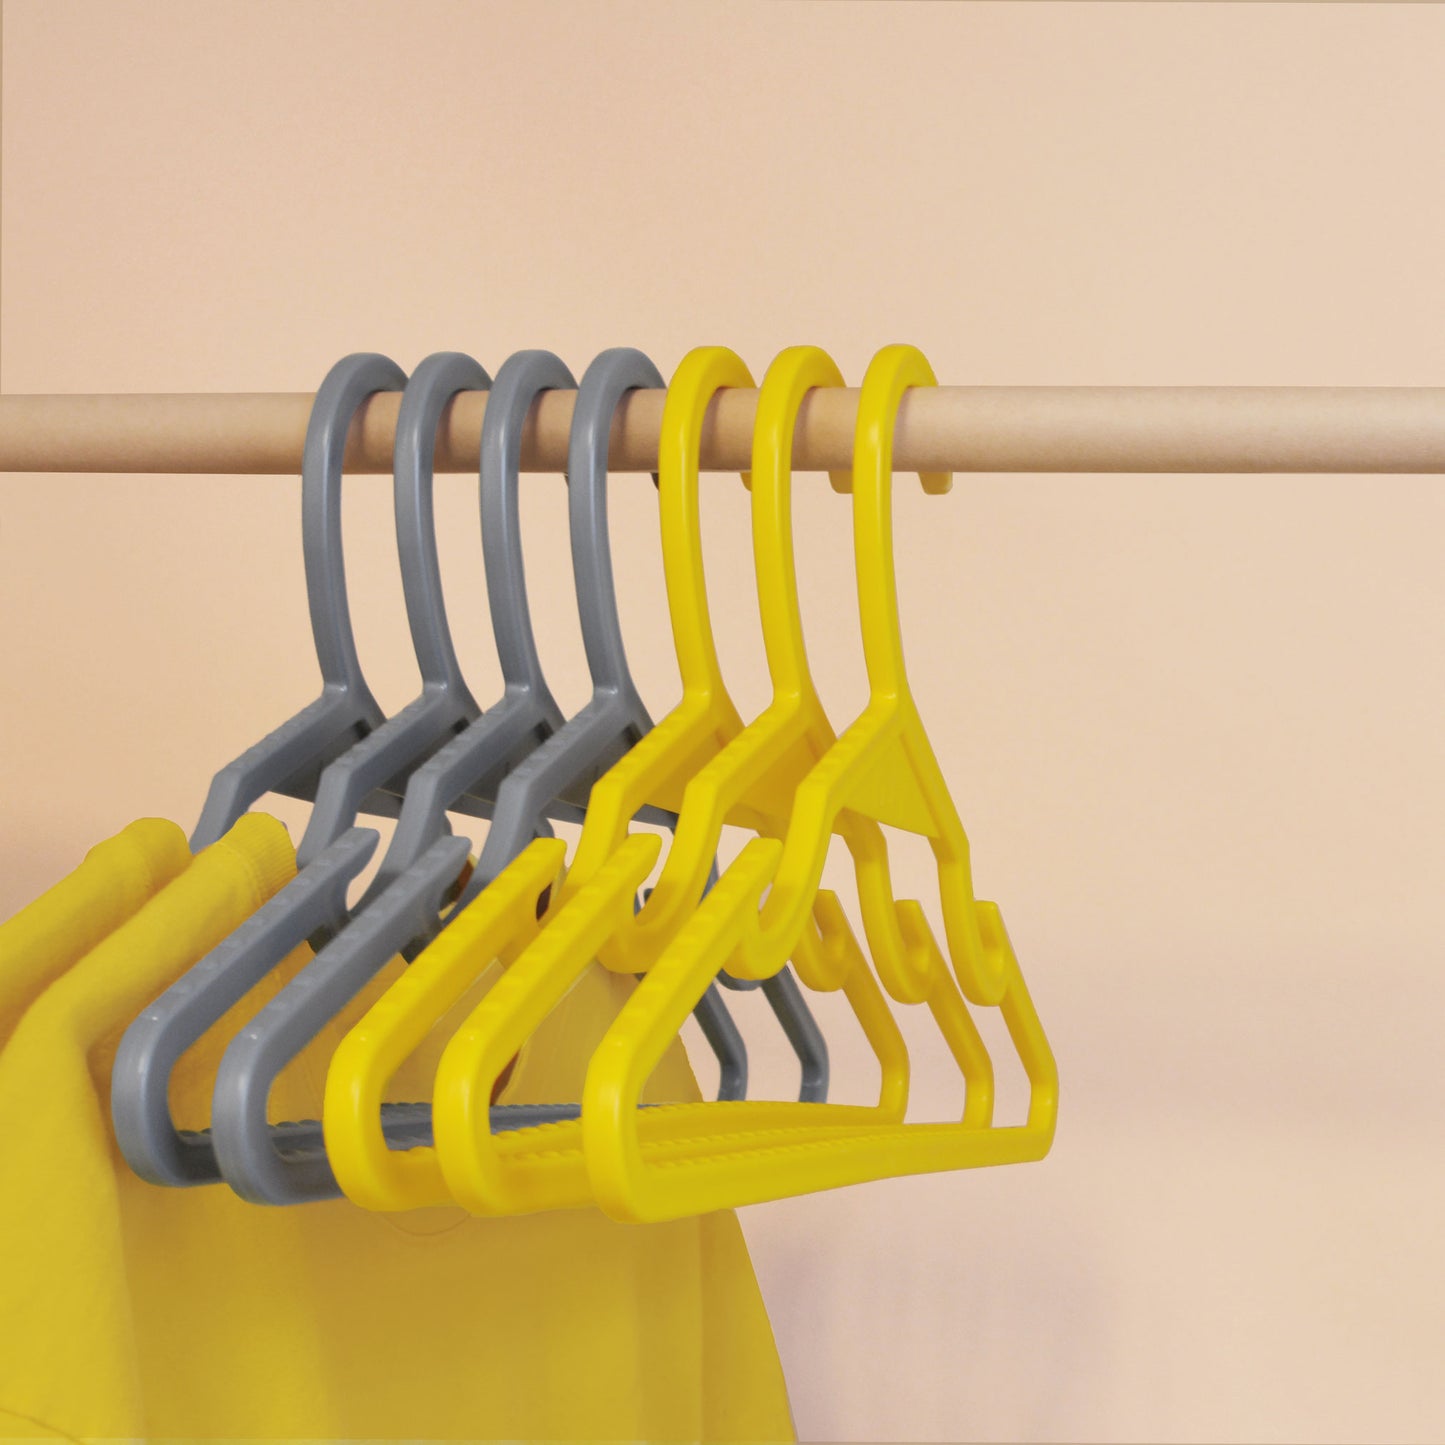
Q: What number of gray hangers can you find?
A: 4